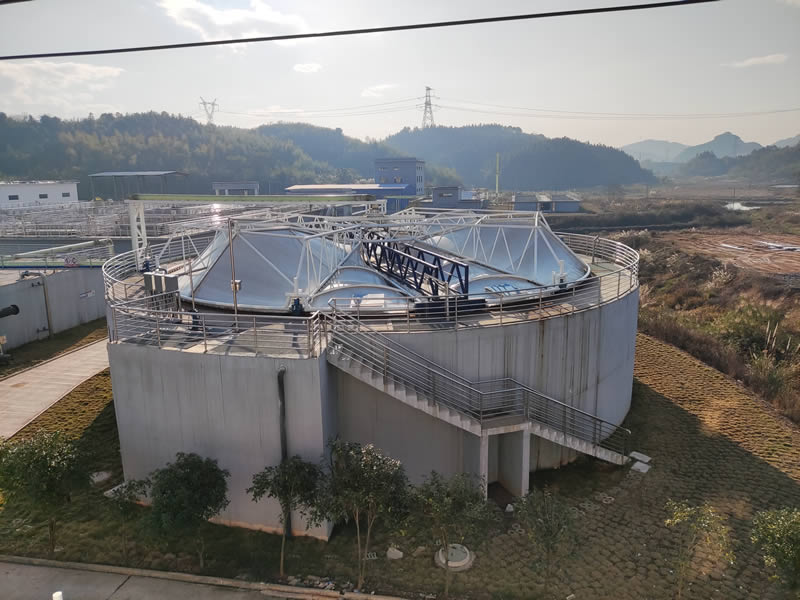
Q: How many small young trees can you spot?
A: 9